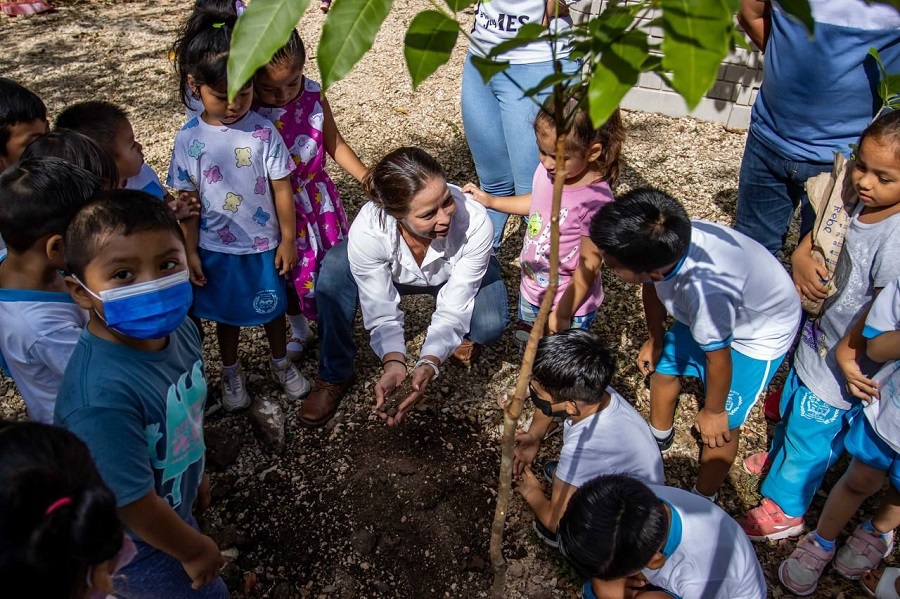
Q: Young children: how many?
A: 15